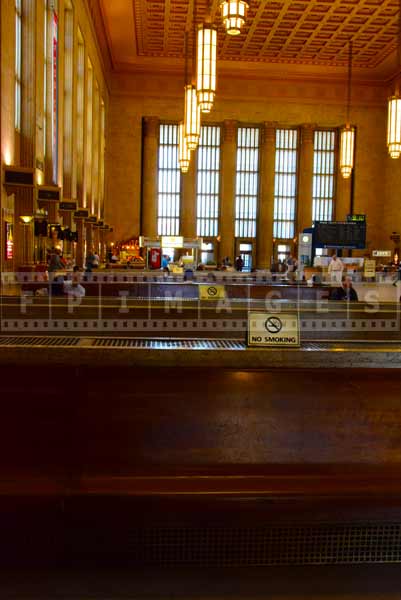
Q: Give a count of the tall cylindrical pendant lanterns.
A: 6